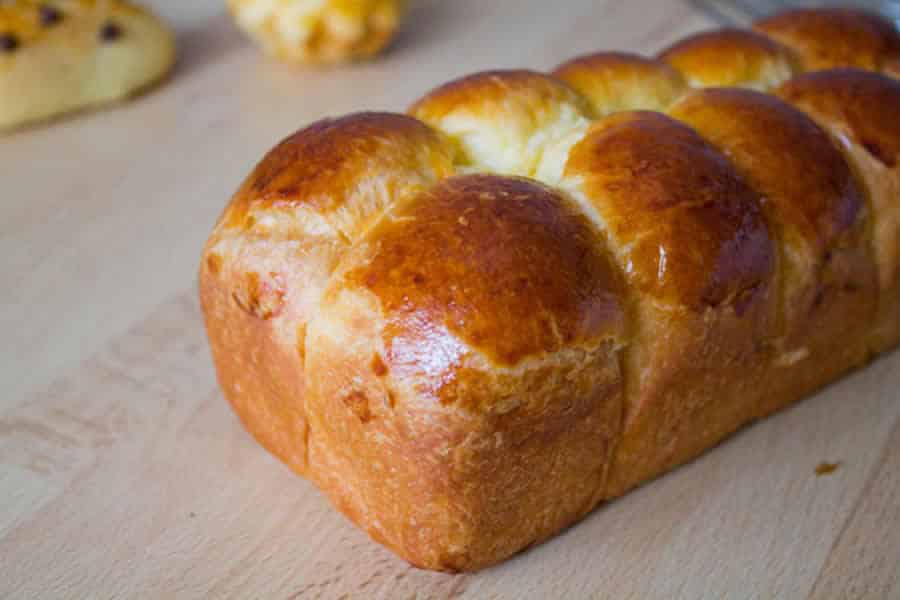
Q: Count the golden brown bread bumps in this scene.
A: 9